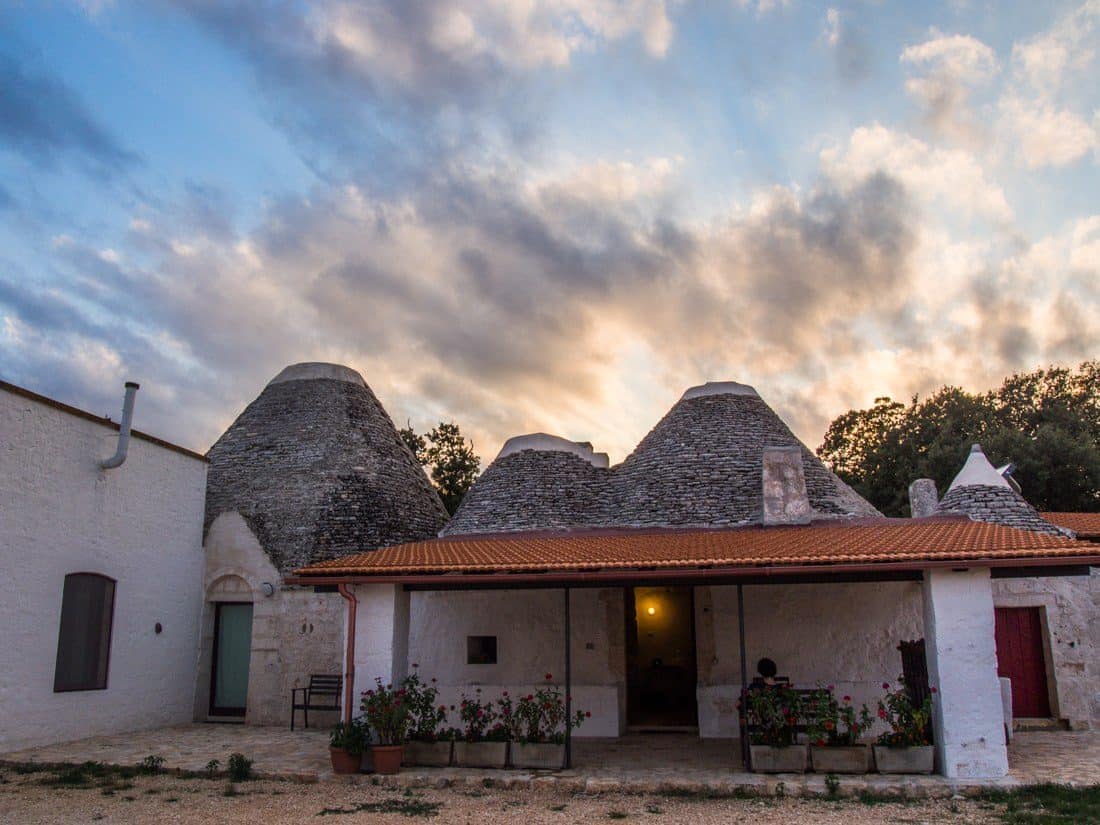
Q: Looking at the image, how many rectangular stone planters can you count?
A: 6